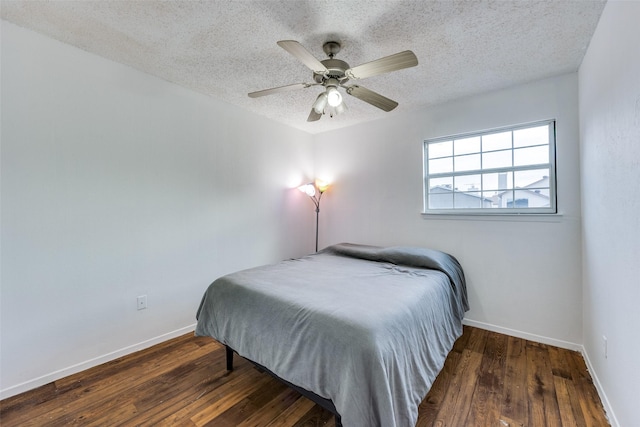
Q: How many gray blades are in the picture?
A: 5